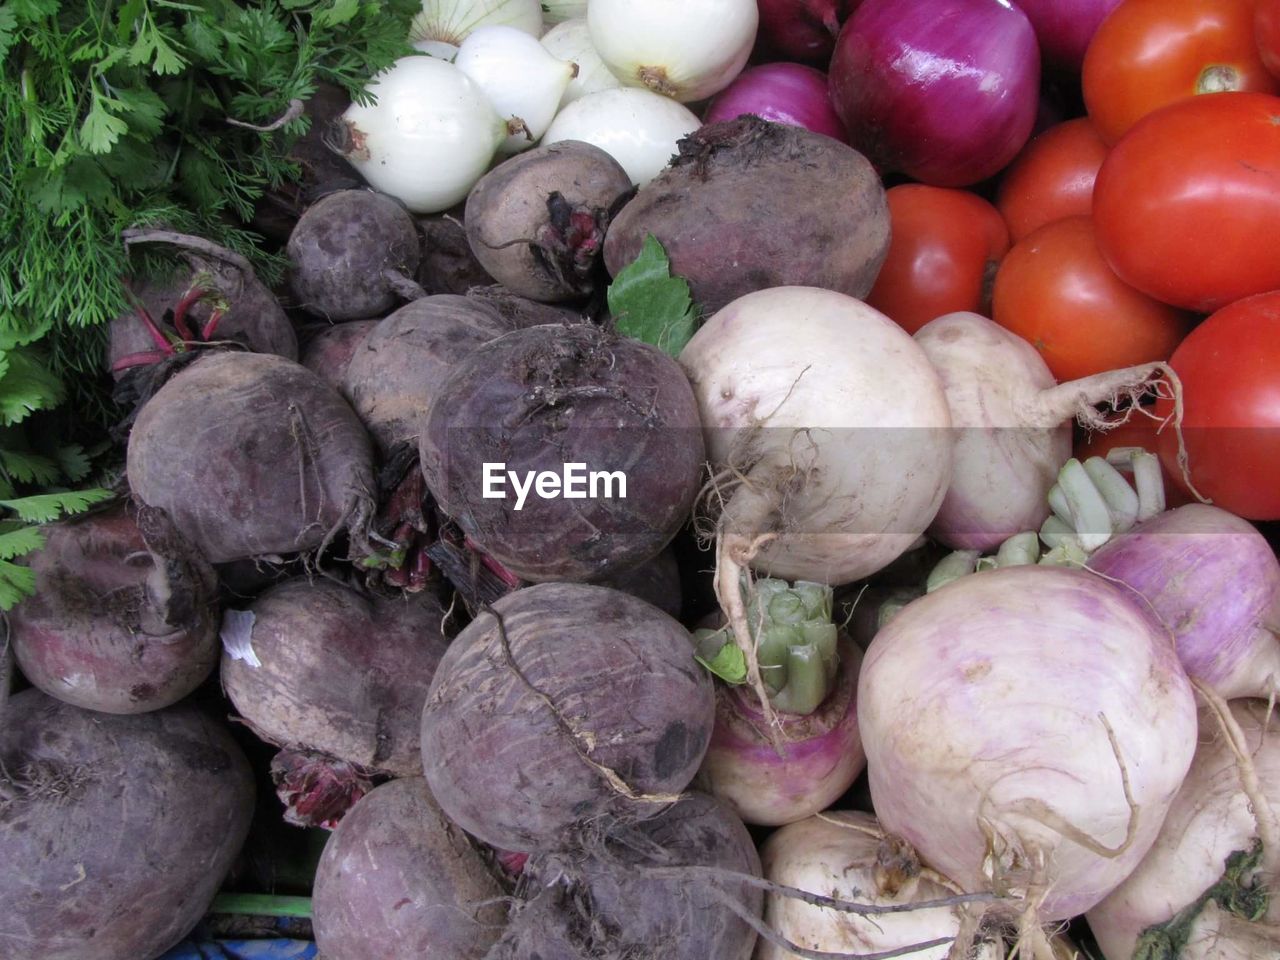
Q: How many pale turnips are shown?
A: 7